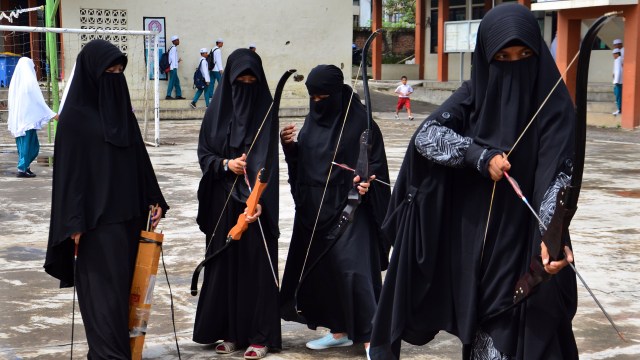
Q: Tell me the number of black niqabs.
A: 4